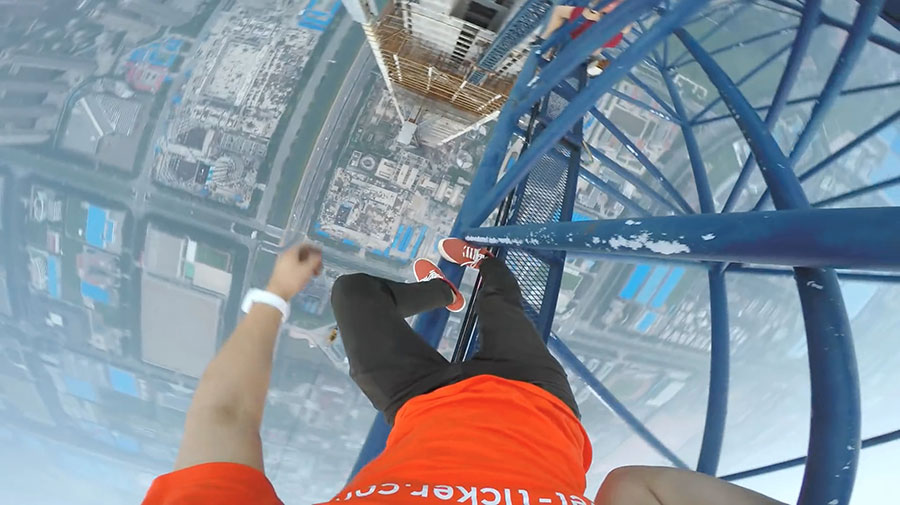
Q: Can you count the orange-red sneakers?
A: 2